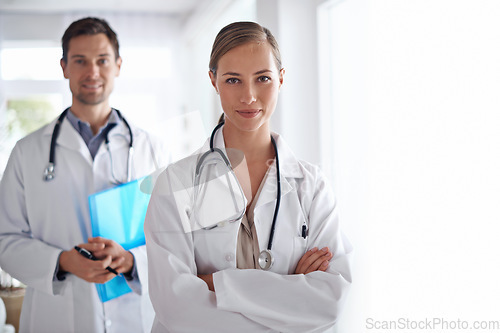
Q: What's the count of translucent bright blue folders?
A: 1